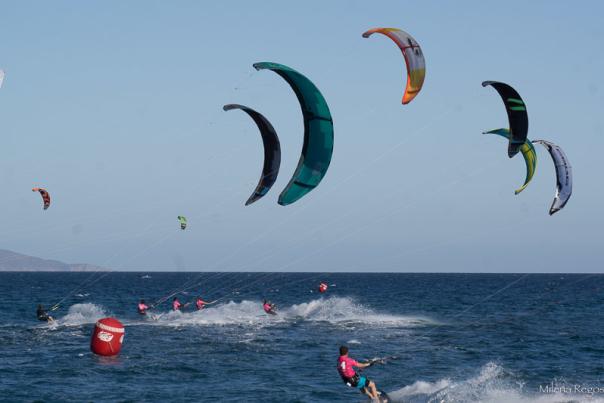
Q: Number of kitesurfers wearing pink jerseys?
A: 5